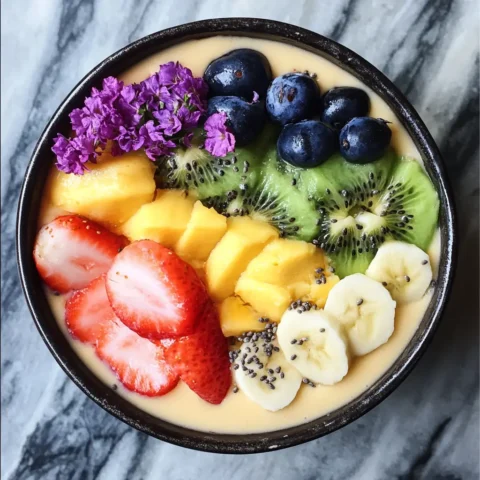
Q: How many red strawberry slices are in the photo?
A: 5